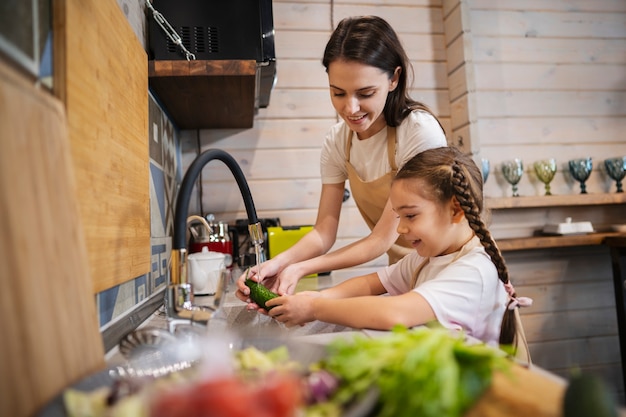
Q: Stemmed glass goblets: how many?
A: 5